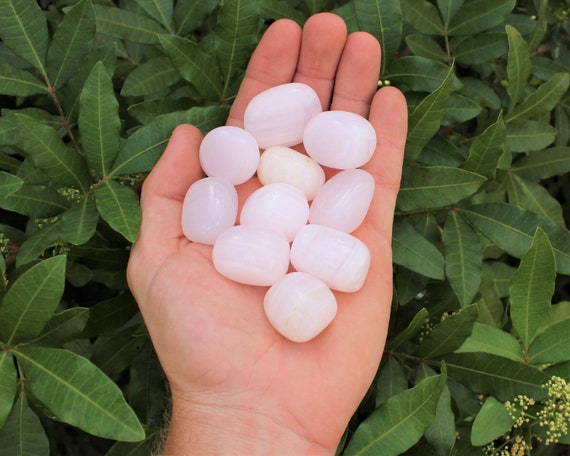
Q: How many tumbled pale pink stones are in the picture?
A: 10